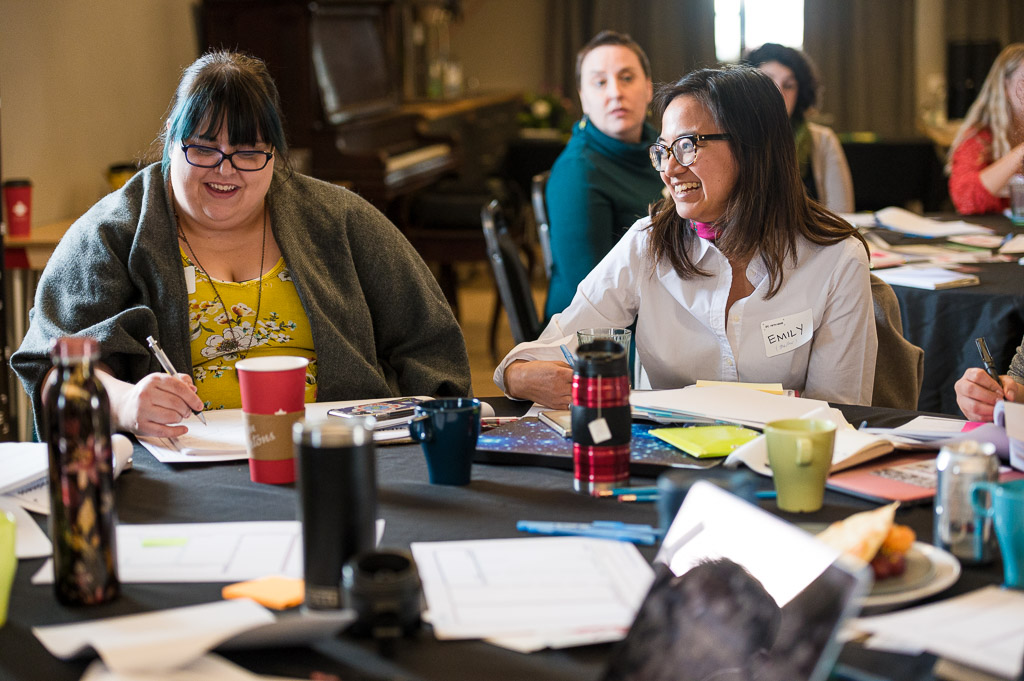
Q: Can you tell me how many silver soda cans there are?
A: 1